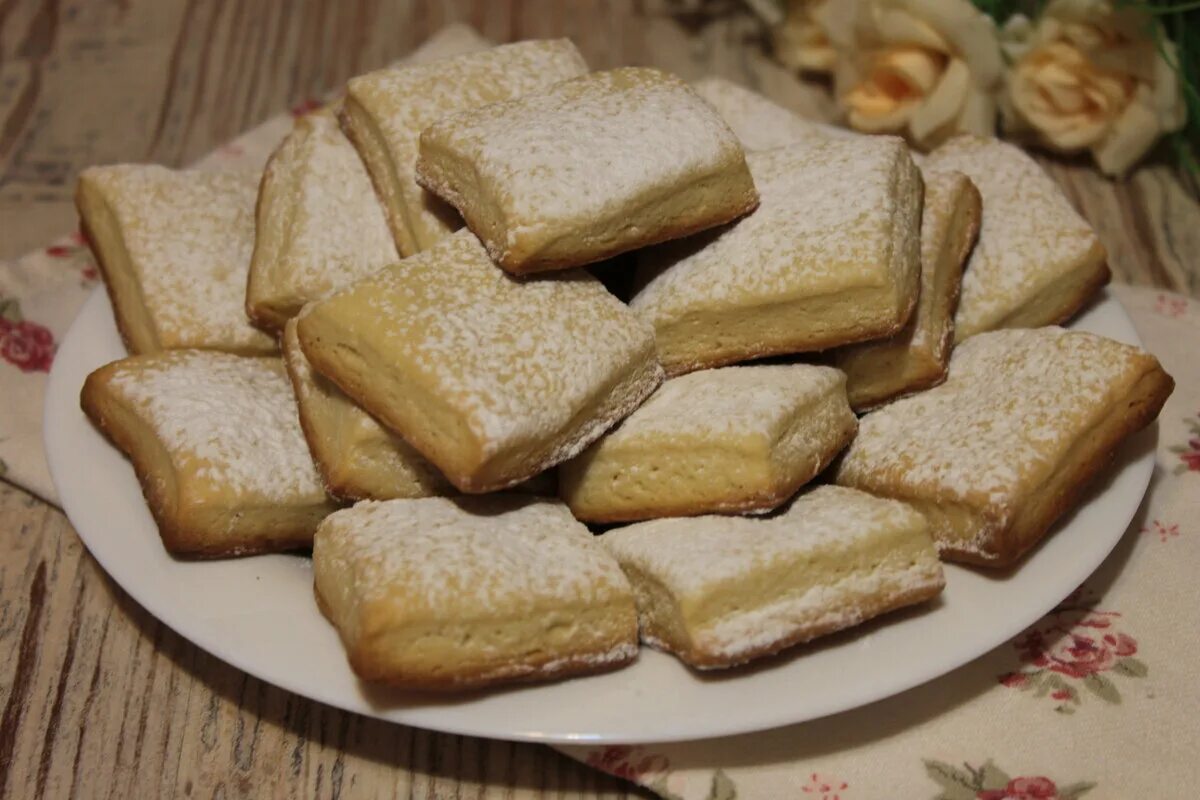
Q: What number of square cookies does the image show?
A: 15